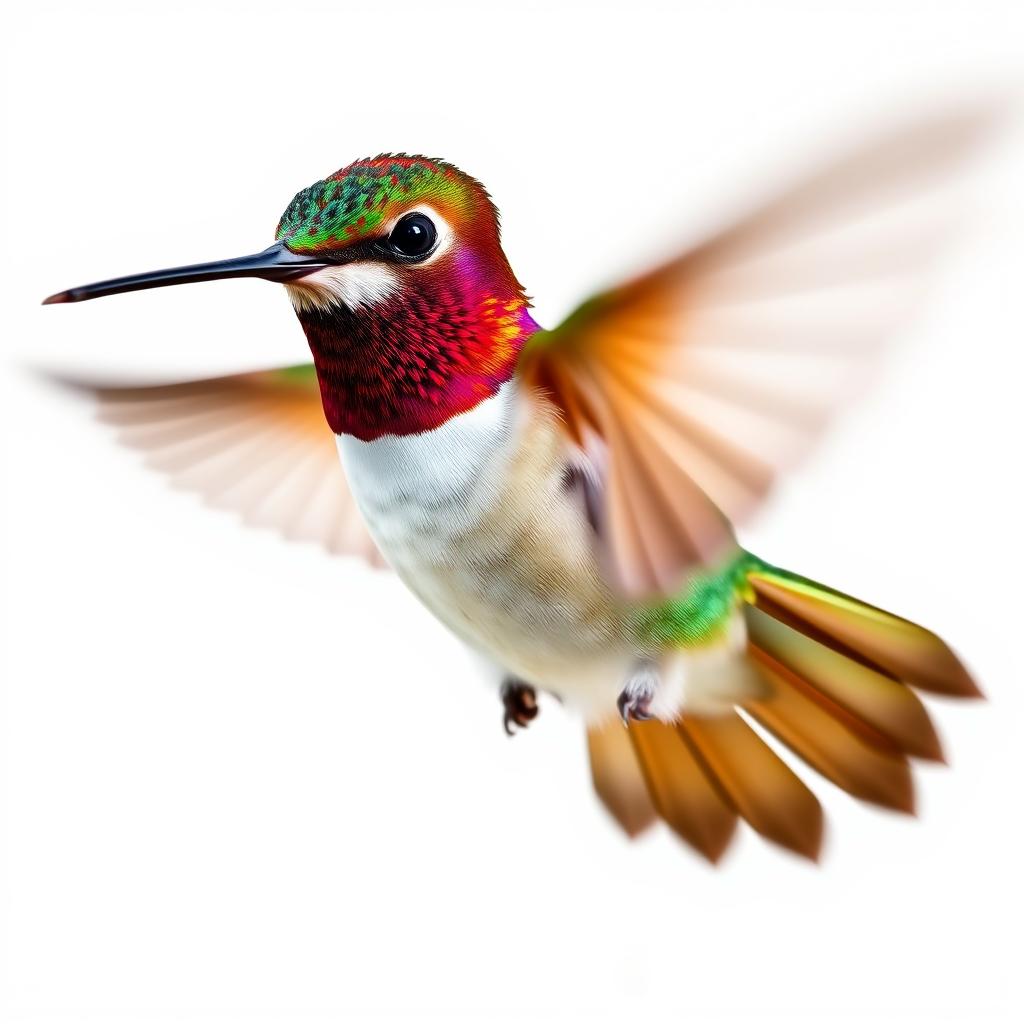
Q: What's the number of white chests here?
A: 1